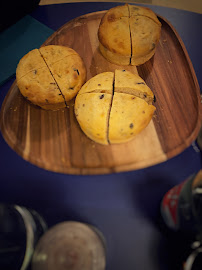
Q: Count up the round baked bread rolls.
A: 3